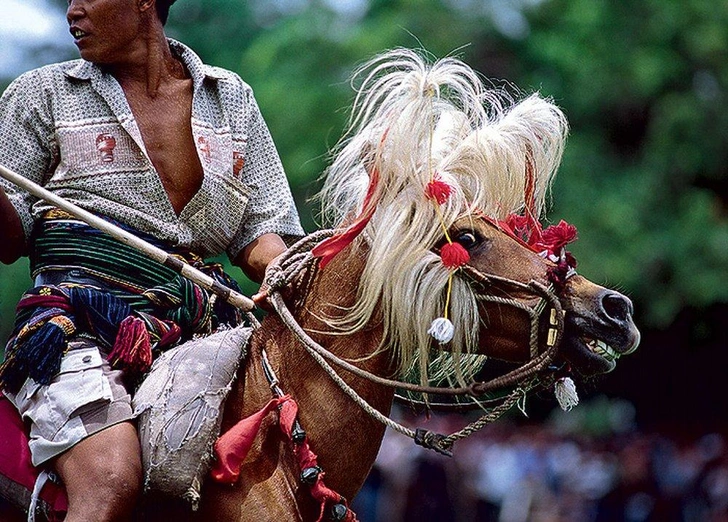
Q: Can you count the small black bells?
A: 3